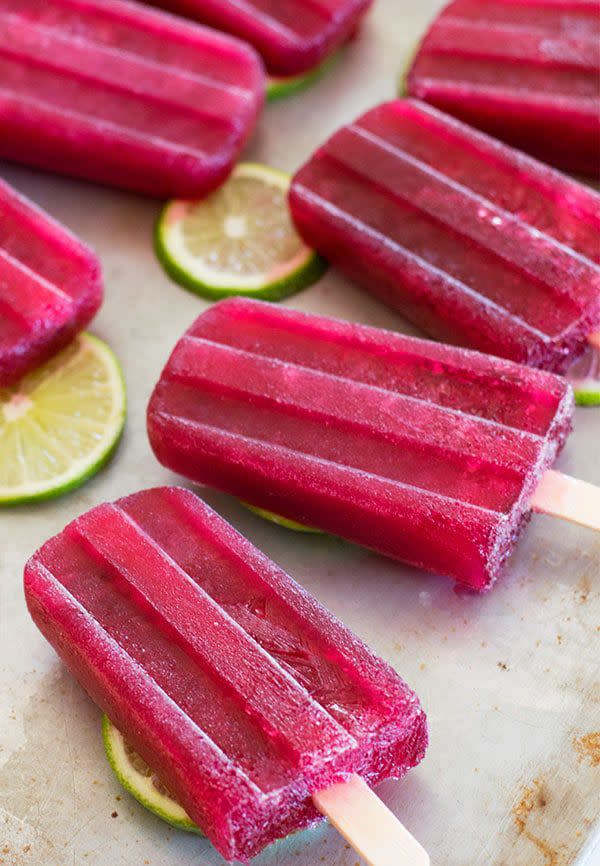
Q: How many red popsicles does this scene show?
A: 7